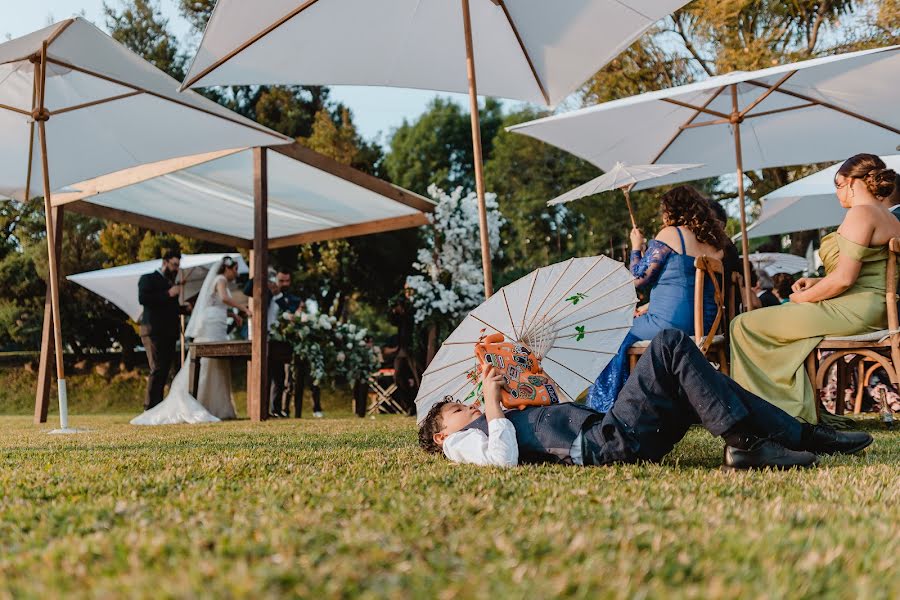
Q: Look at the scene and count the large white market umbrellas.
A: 5